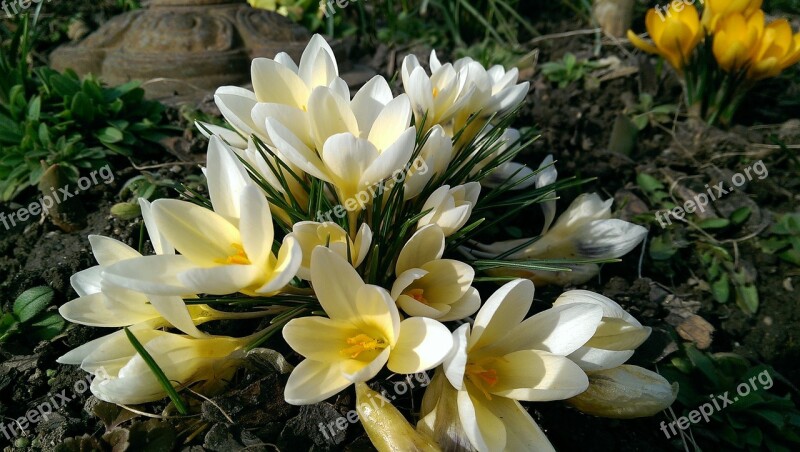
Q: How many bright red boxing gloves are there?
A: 0